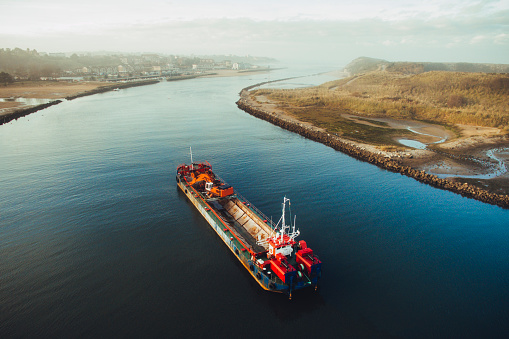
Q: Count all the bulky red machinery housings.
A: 2